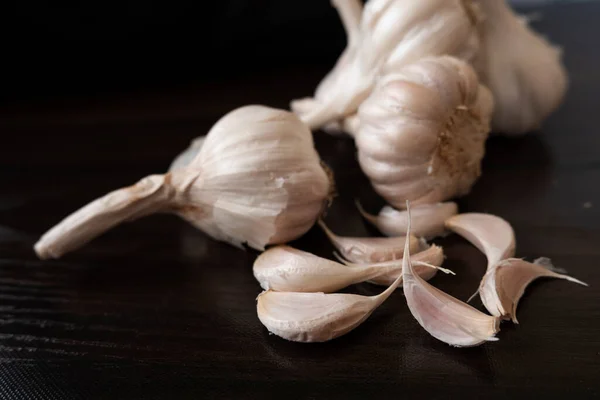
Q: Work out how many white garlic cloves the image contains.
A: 8